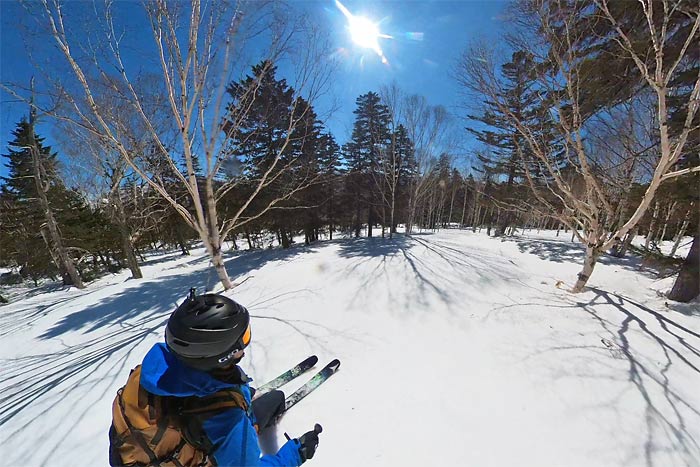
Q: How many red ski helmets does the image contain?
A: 0